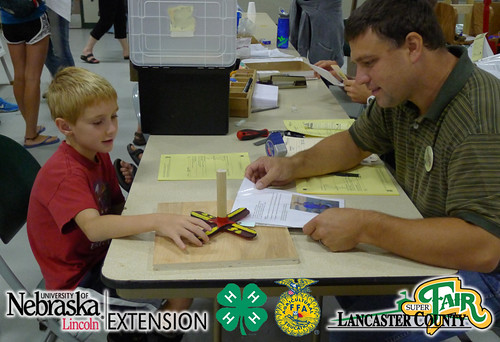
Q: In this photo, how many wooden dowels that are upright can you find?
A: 1